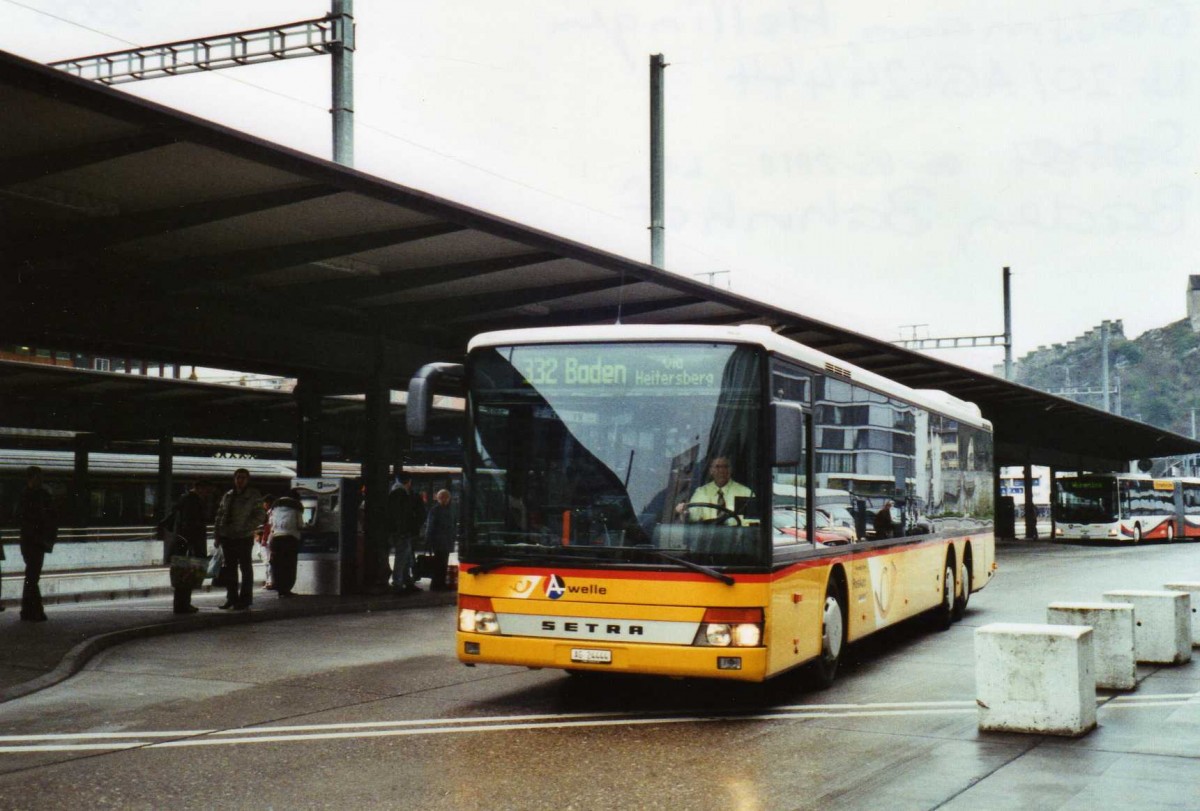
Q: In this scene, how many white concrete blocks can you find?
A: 4